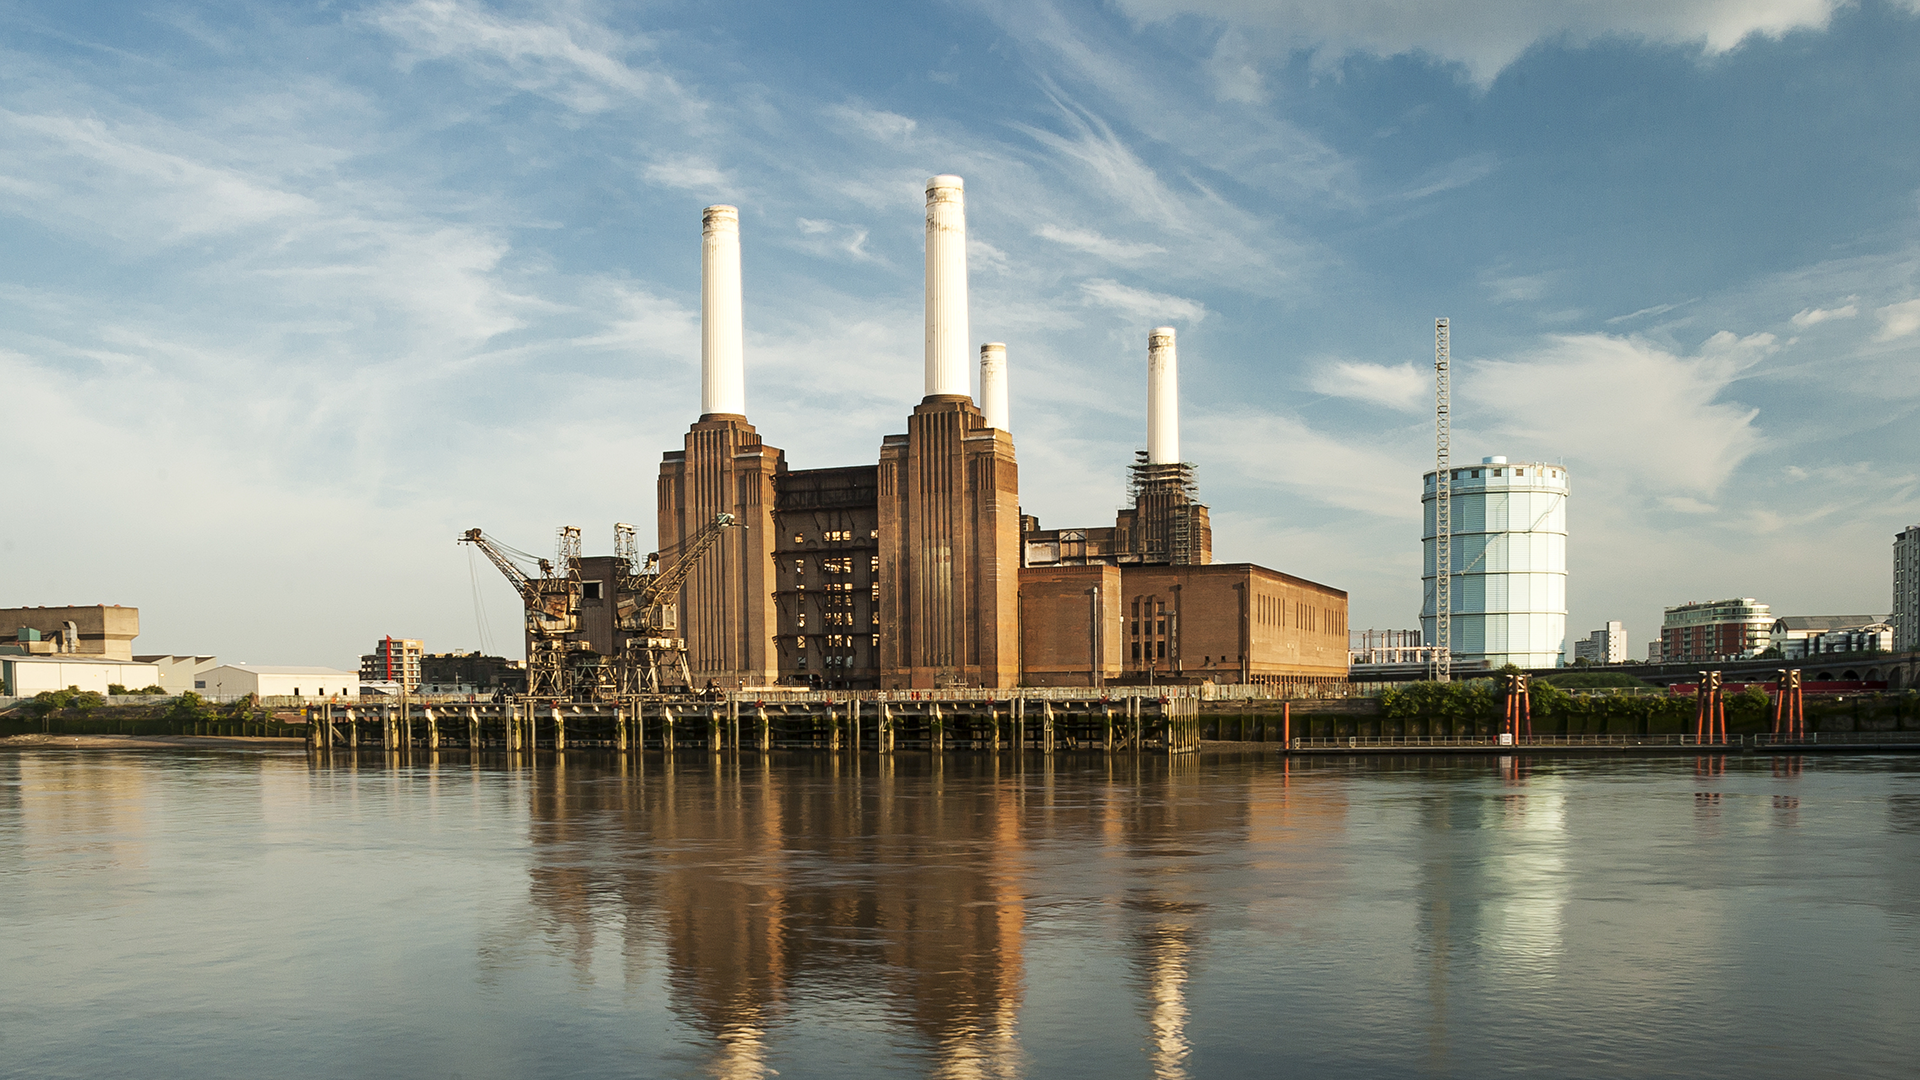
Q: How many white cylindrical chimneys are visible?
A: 4